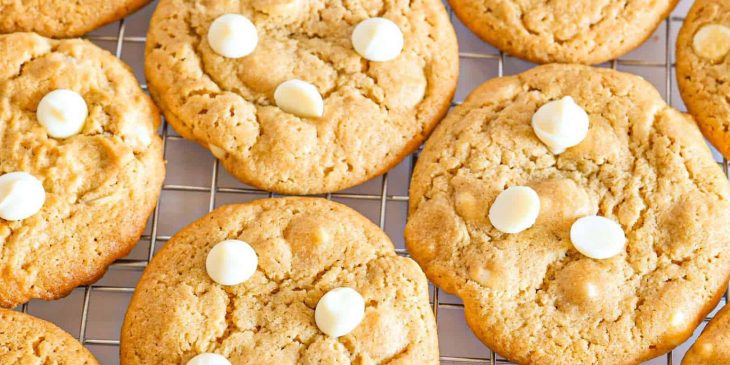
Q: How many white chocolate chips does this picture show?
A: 12